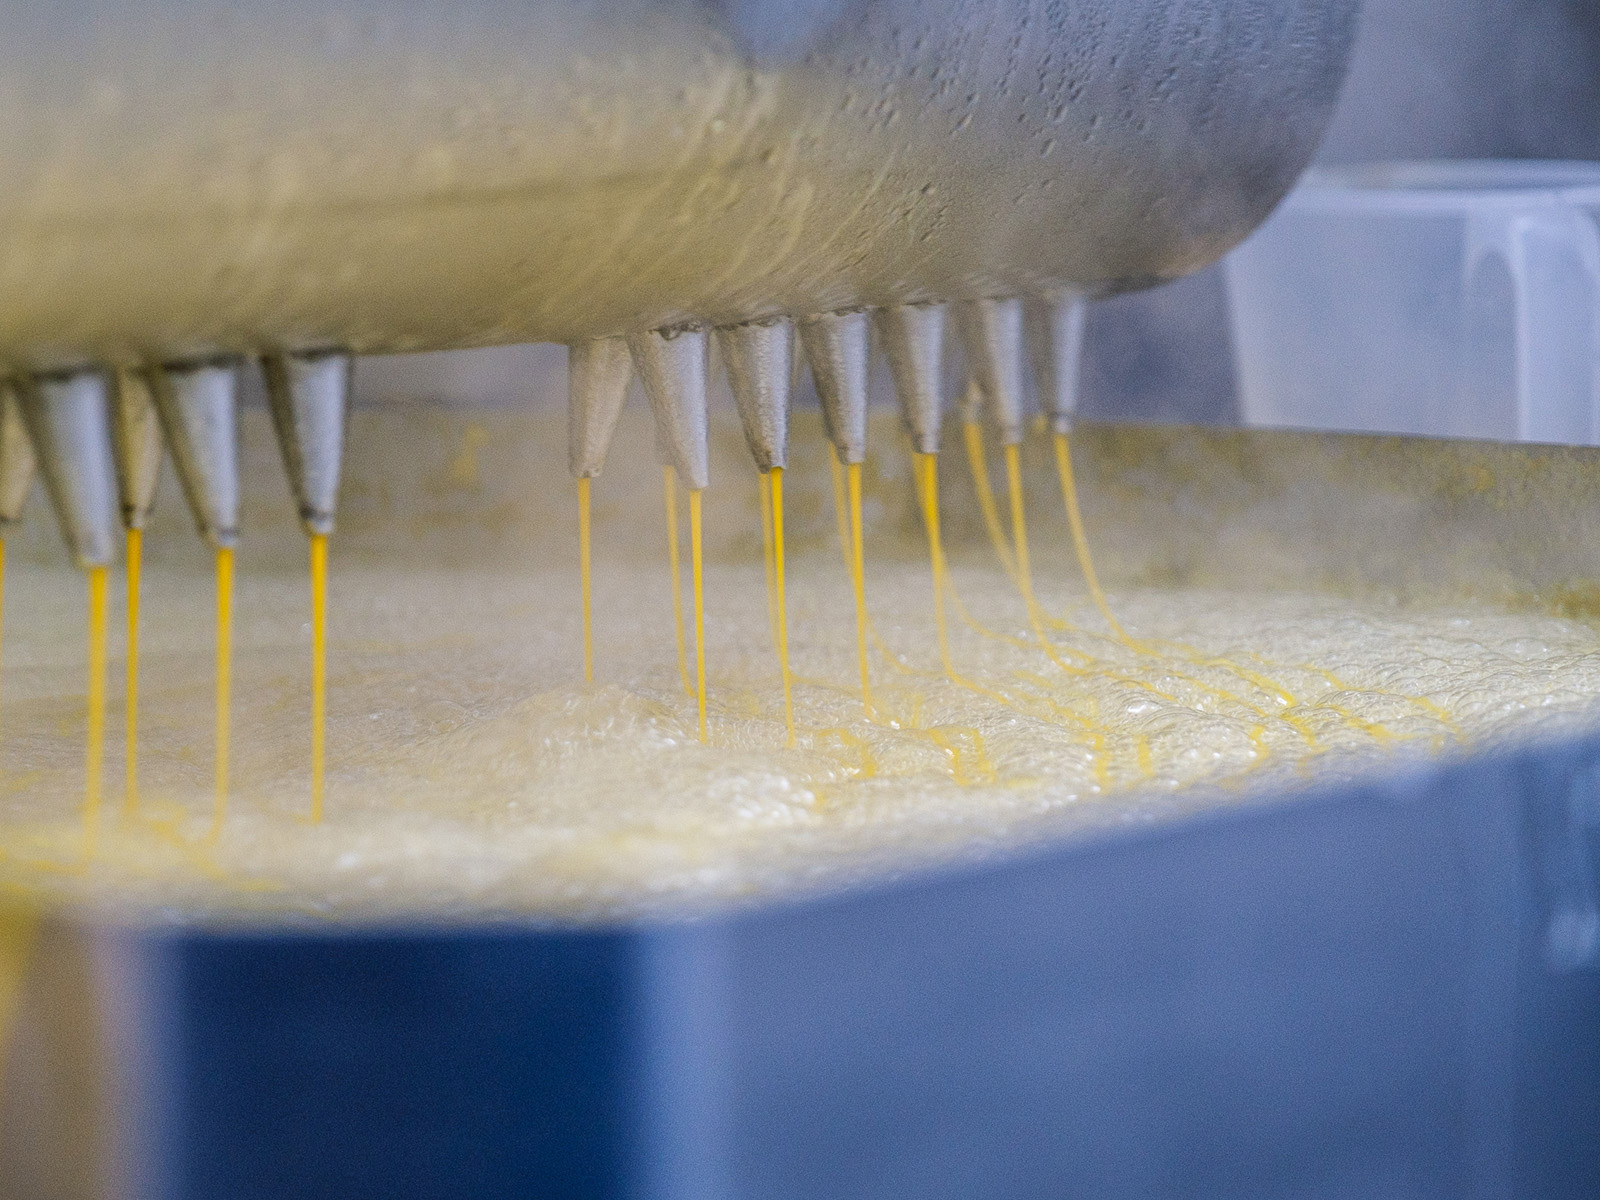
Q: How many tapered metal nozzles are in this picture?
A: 12